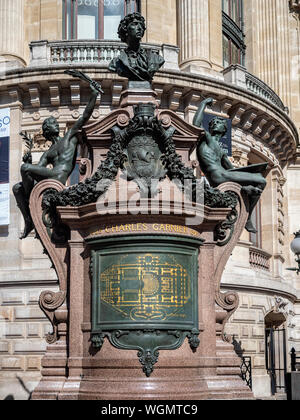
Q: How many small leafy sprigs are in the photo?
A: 1